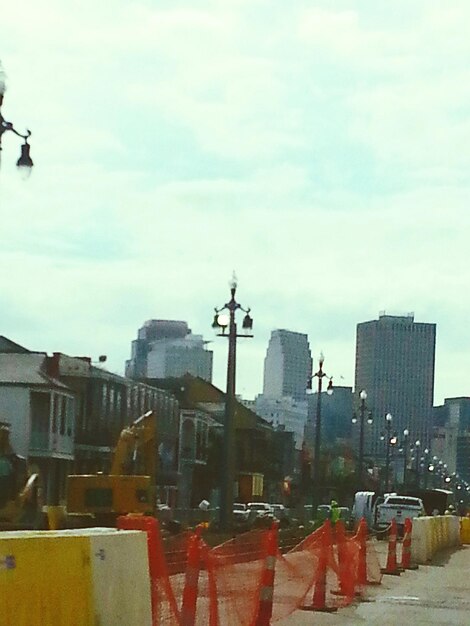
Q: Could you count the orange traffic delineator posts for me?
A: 7